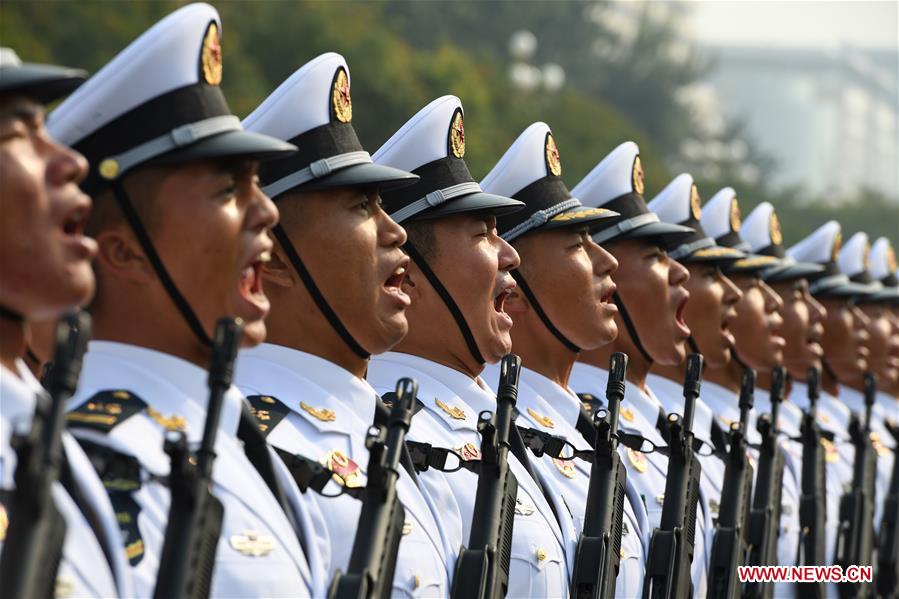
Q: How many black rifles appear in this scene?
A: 11